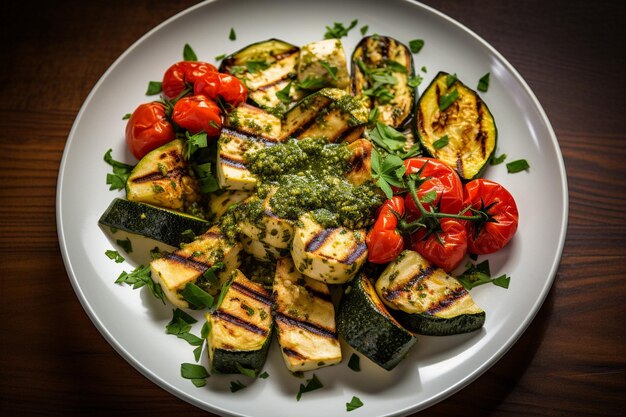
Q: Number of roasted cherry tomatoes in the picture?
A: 8